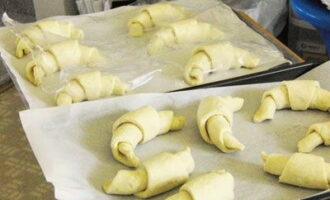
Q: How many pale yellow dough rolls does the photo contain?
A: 13